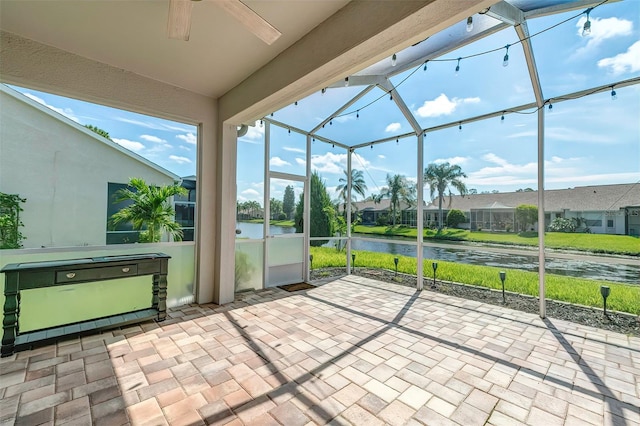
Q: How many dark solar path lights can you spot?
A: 6